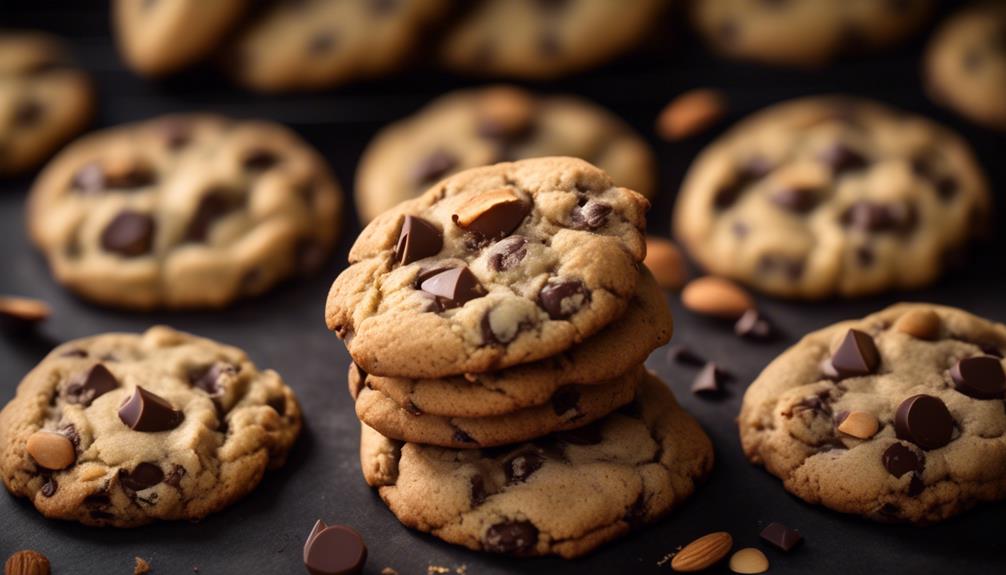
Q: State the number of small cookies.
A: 15